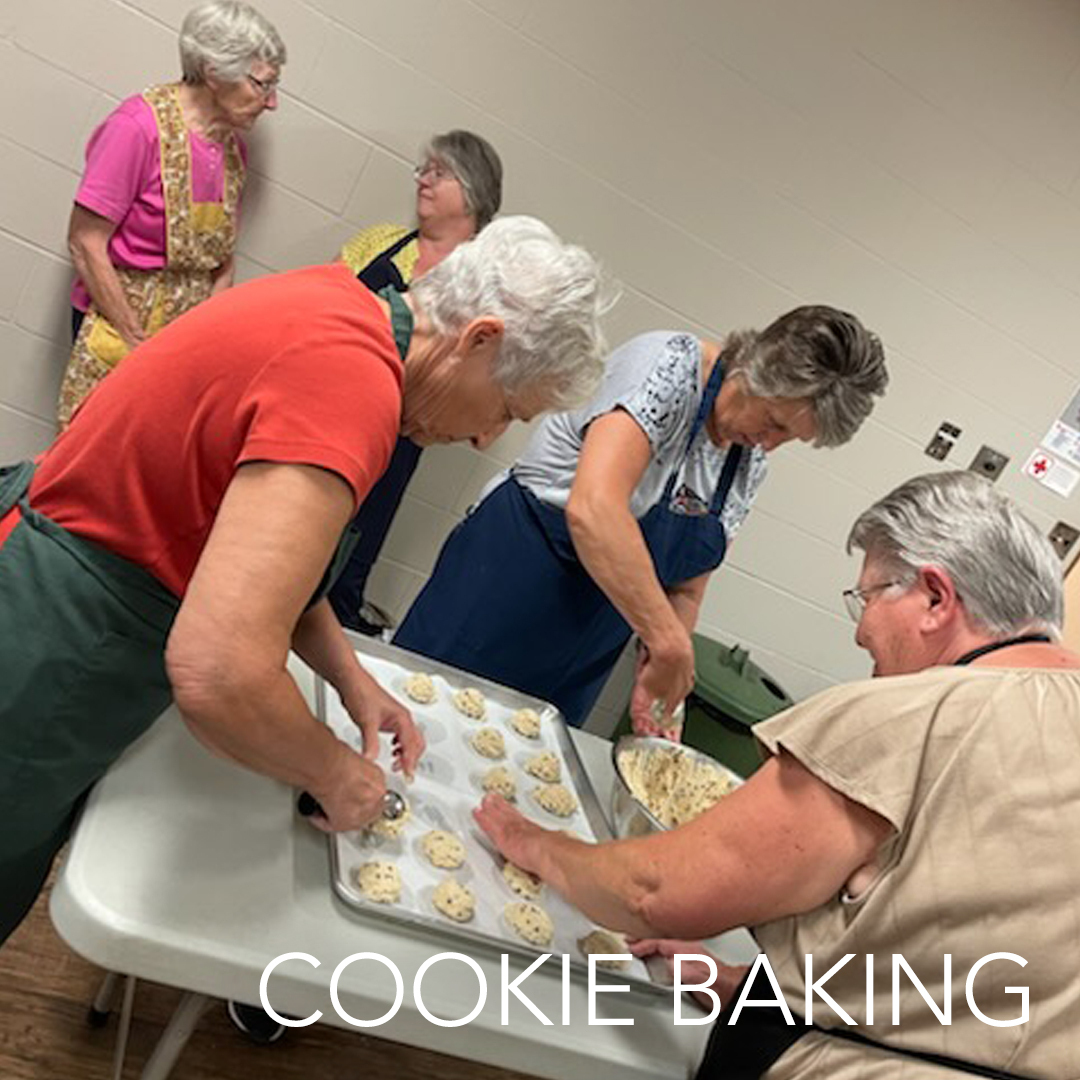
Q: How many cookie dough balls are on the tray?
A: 15